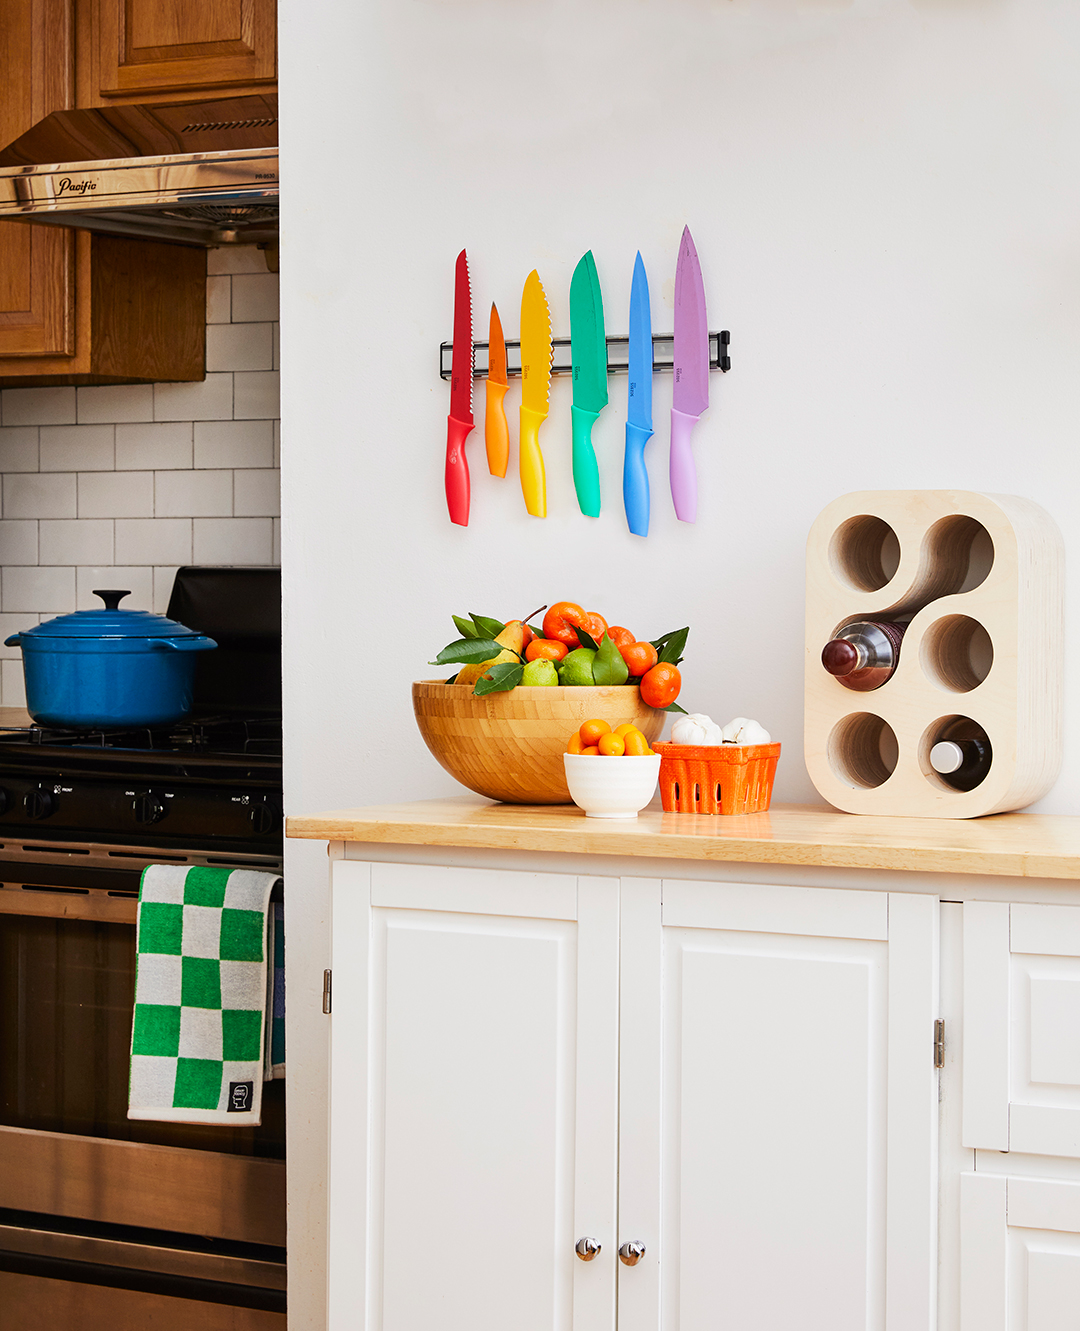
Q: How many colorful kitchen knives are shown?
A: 6